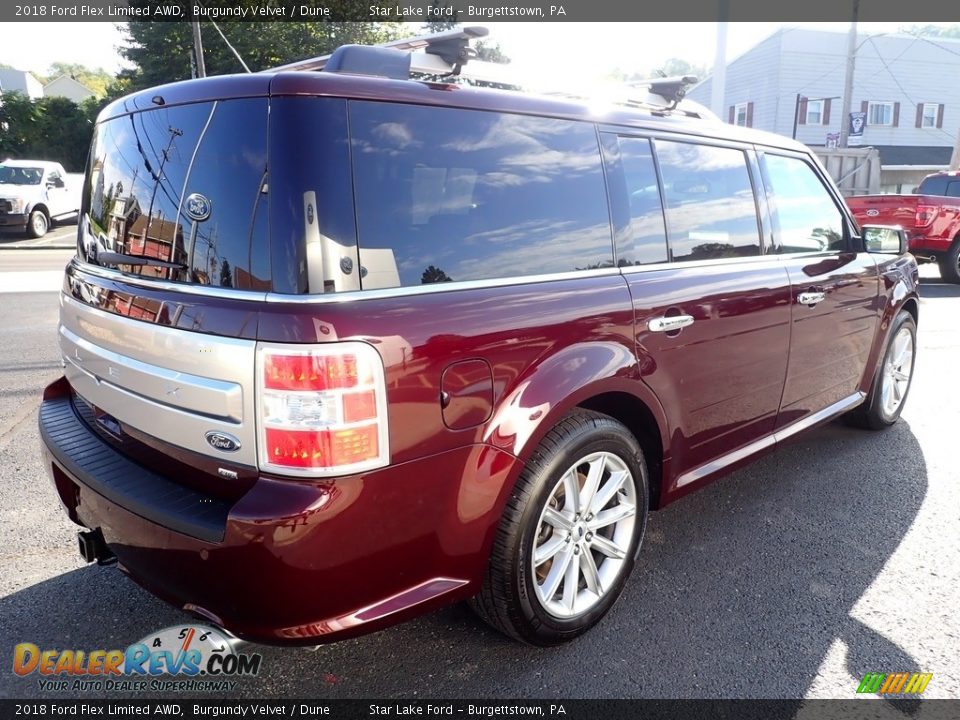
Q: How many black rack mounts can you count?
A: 2